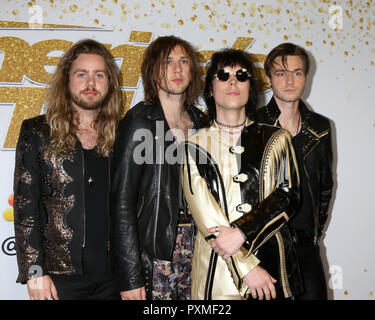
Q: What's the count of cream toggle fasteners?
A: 3